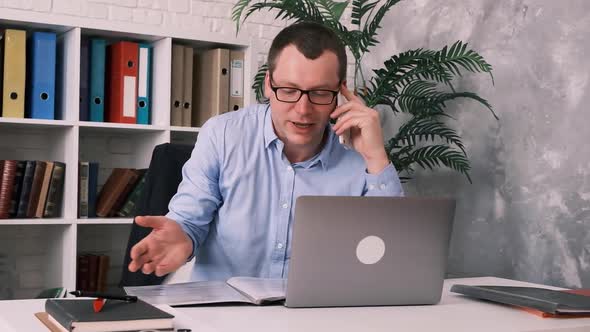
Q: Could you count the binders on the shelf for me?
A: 10